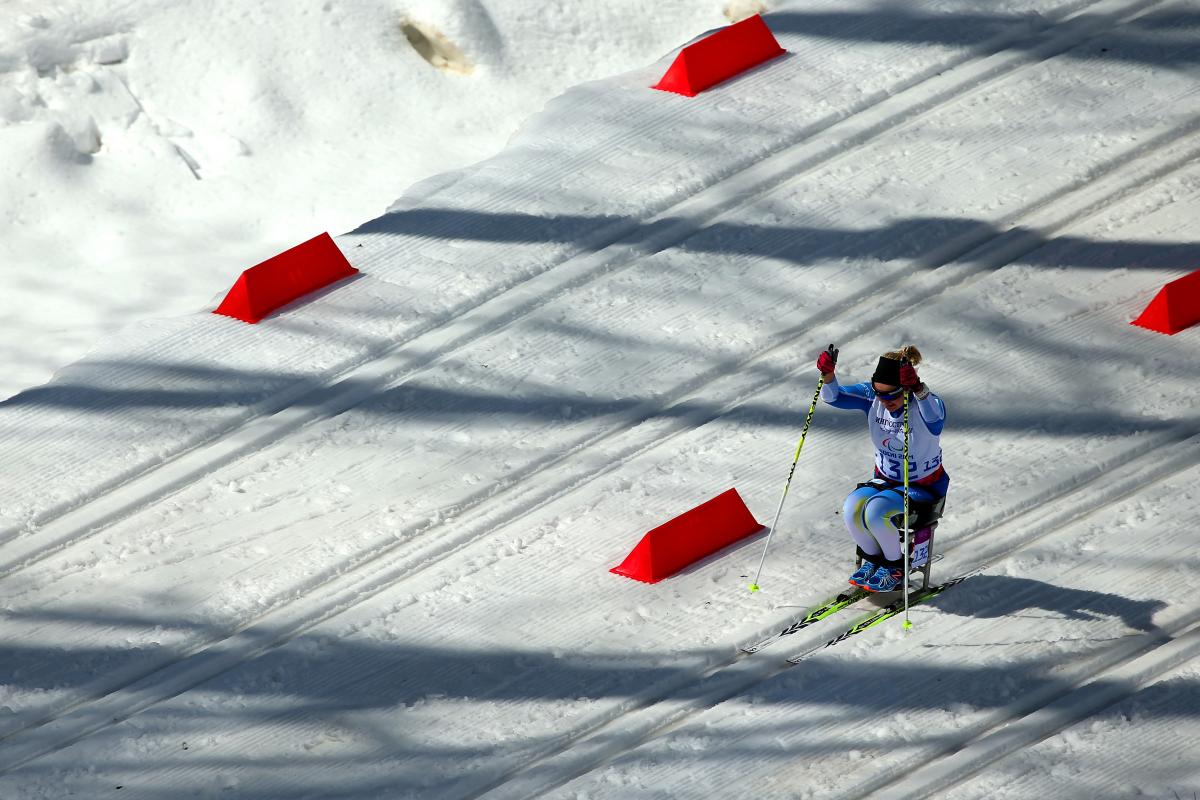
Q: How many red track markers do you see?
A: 4